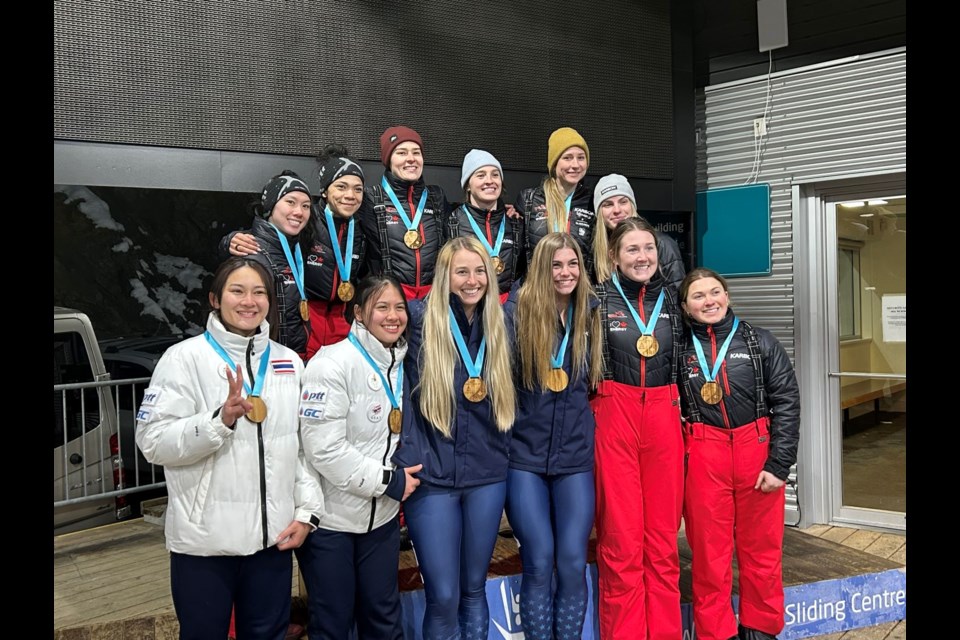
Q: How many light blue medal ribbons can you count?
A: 11